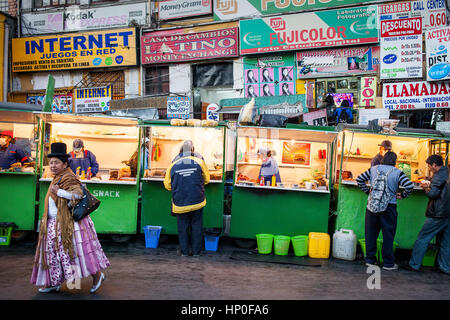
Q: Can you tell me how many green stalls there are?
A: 5